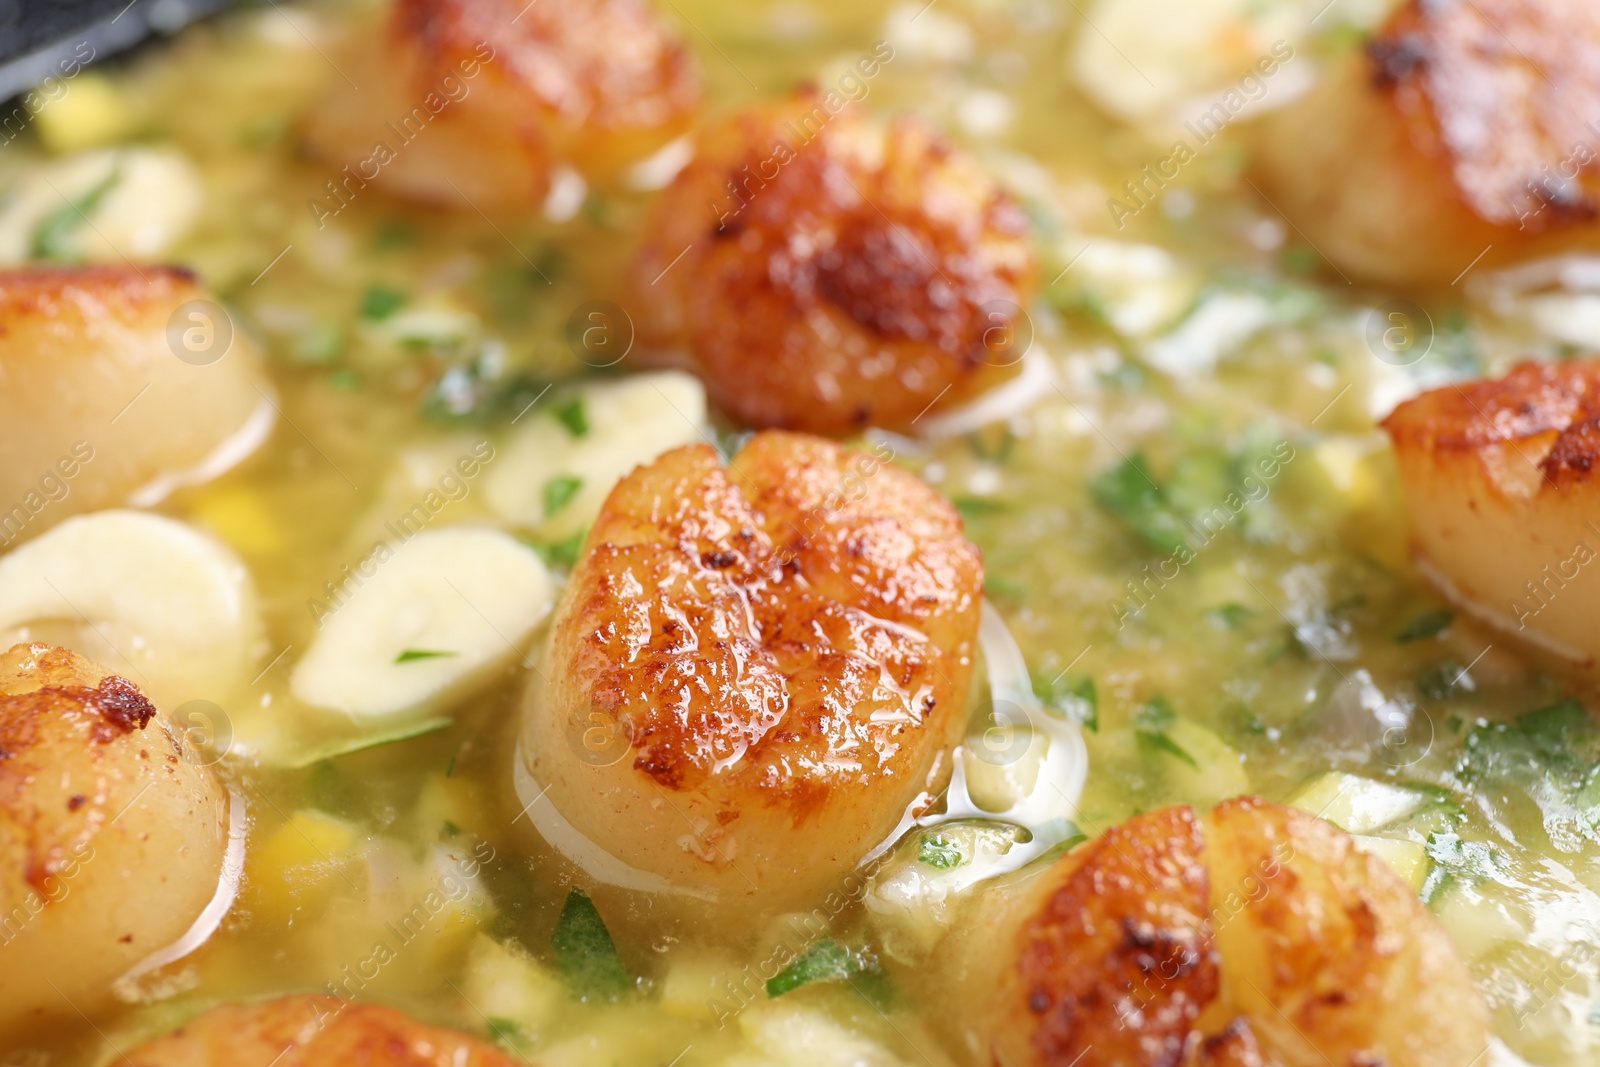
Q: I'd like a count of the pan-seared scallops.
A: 9